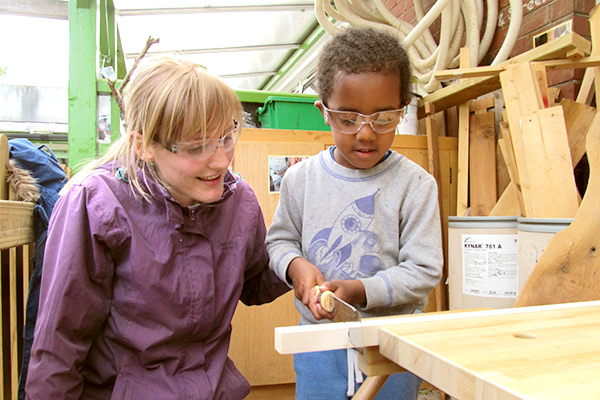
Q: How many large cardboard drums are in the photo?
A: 2